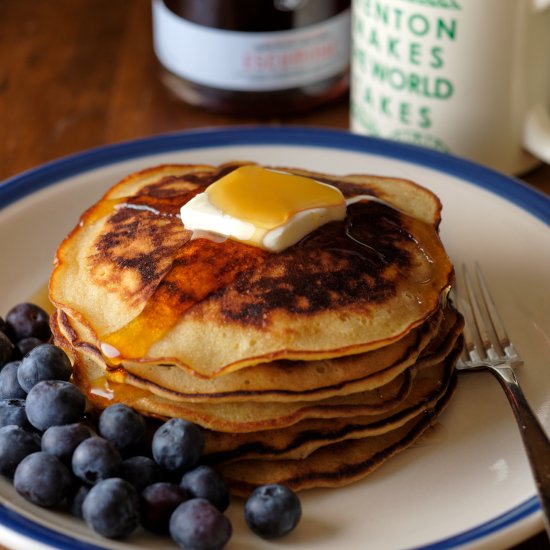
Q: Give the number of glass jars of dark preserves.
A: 1